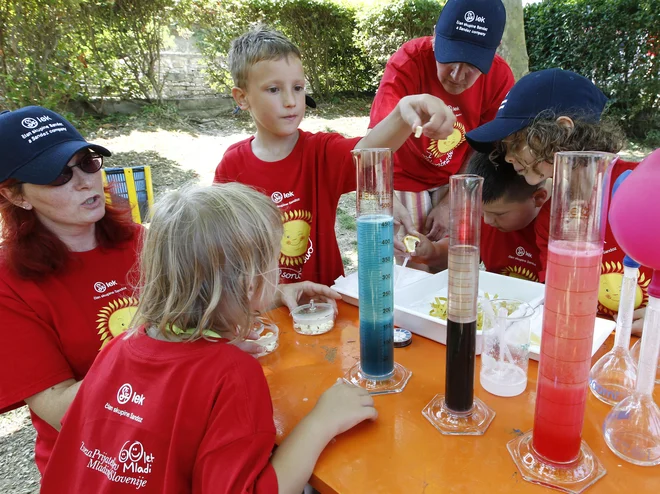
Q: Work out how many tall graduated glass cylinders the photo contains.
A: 3